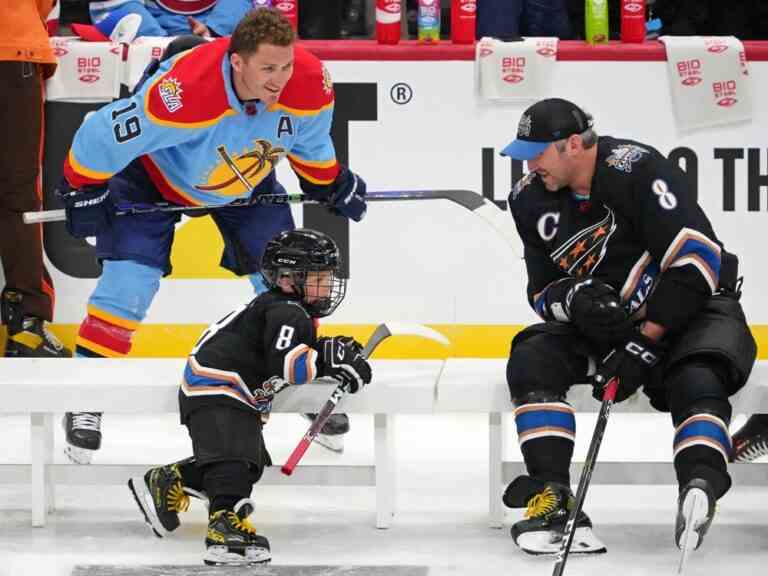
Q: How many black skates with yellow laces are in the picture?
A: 3